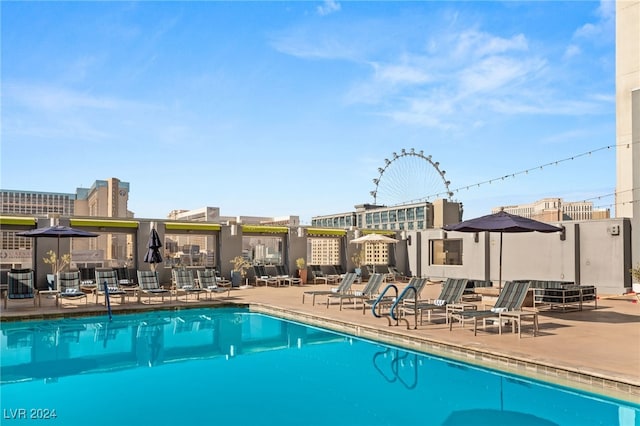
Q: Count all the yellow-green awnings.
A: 6